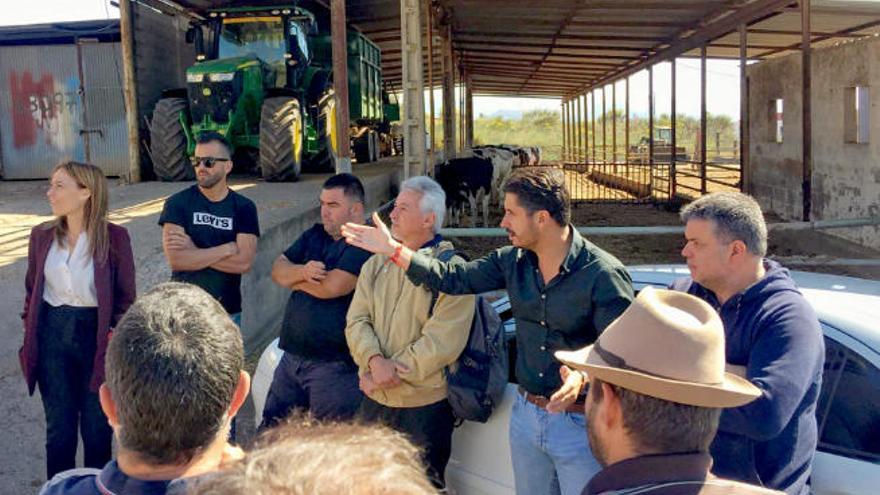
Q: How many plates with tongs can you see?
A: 0